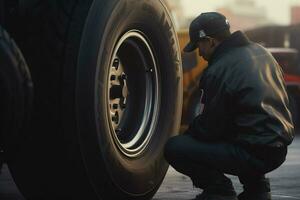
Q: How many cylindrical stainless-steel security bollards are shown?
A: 0